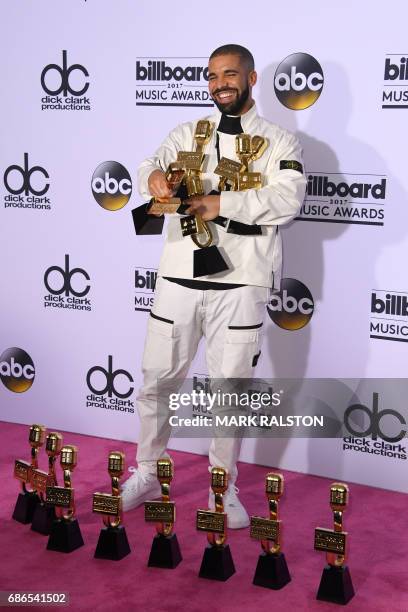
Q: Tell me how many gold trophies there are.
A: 13